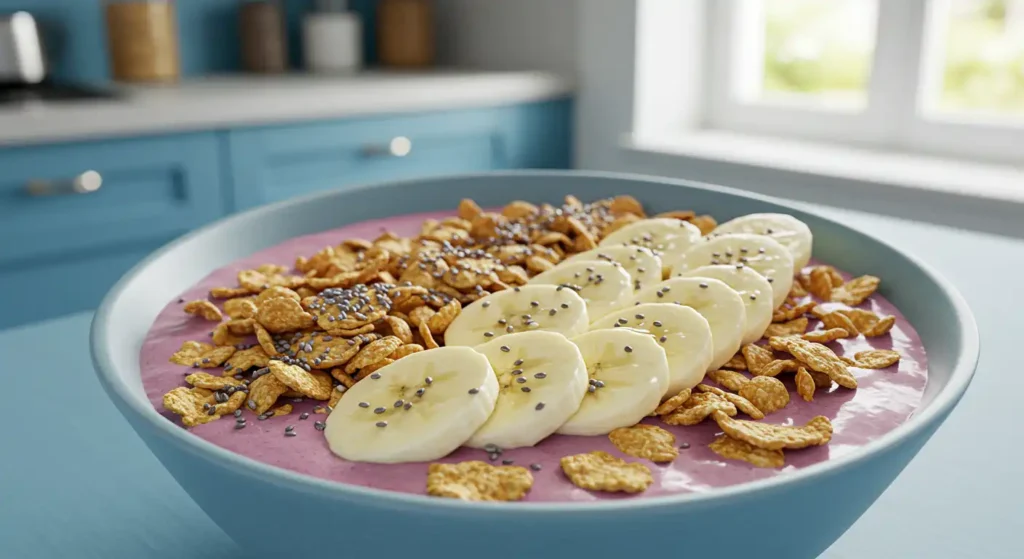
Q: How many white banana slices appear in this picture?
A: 12